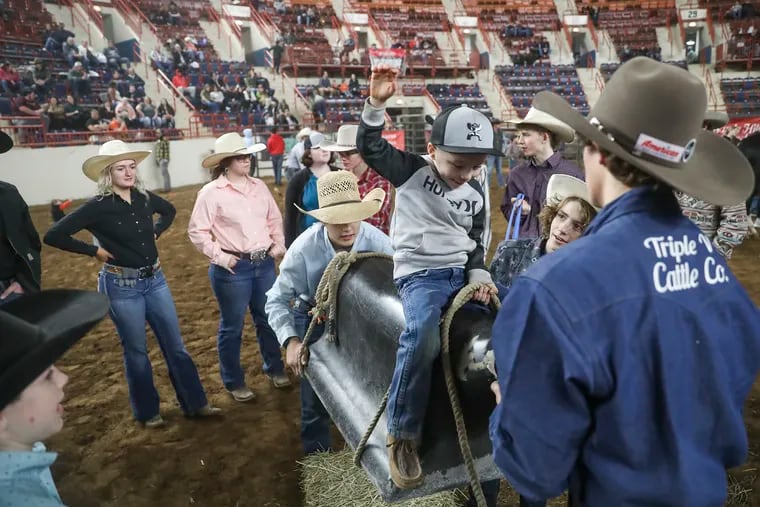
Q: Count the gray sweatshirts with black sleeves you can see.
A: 1